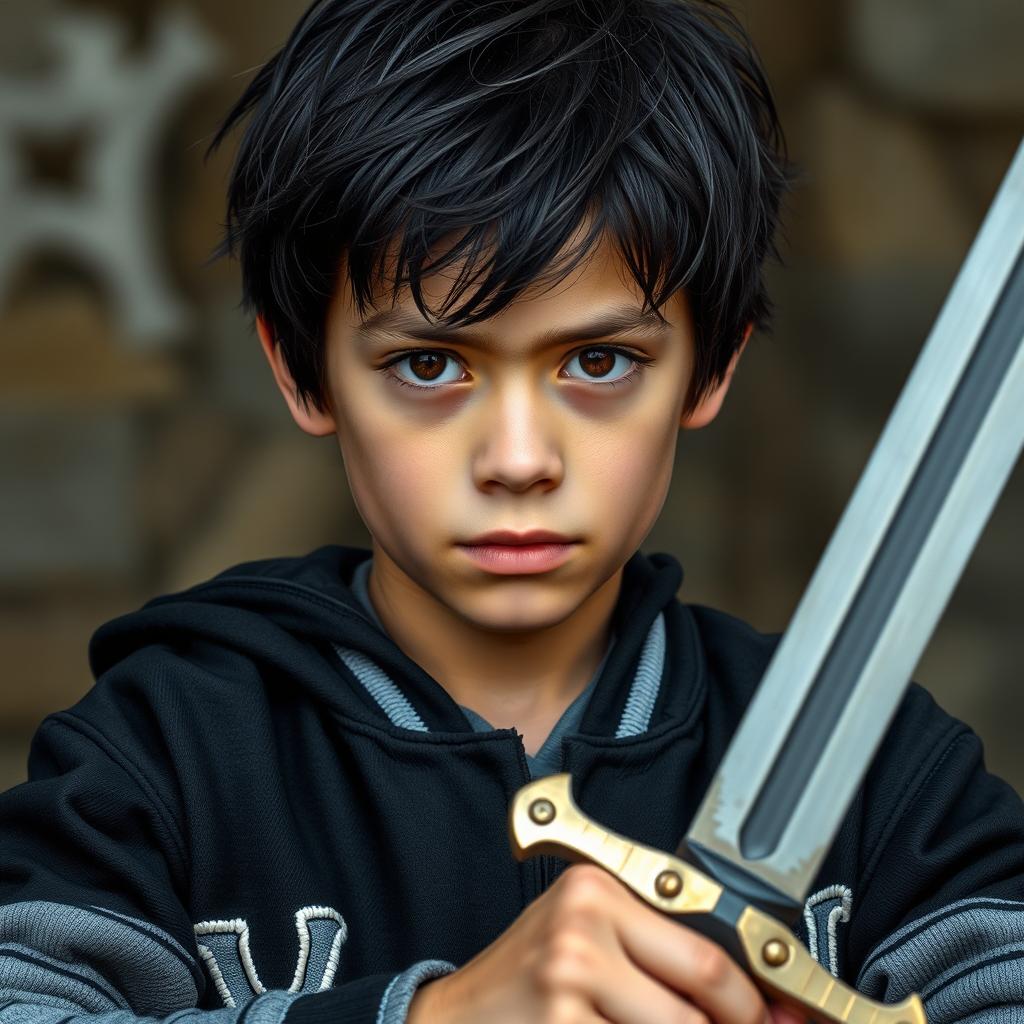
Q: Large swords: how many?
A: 1